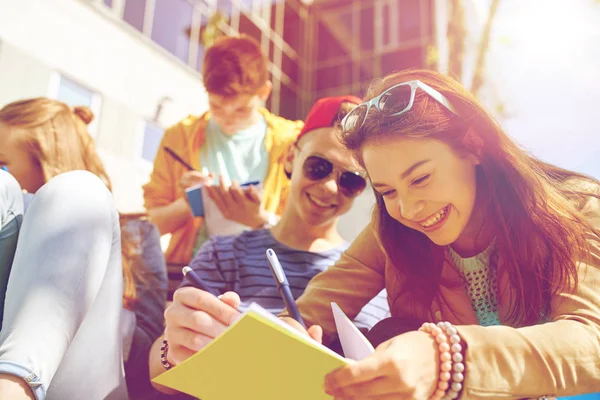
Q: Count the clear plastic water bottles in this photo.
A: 0